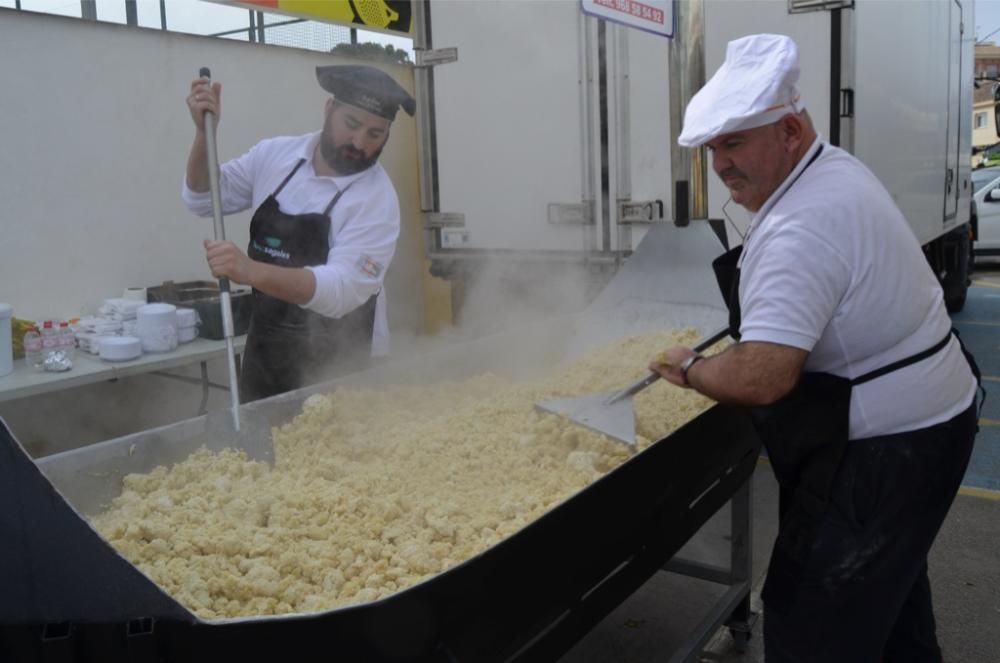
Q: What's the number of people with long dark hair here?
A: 0